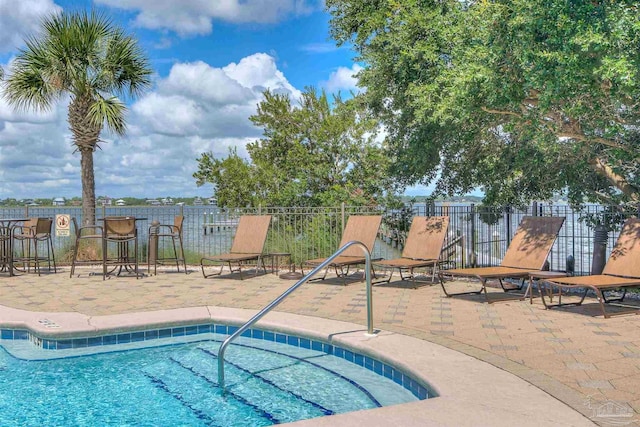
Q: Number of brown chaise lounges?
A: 5